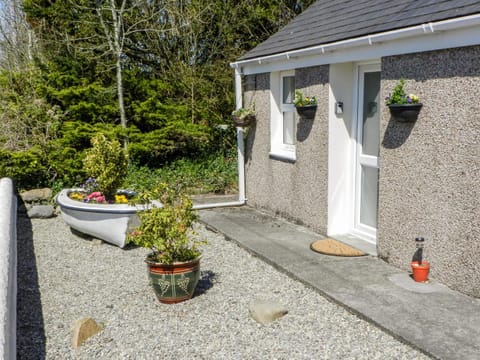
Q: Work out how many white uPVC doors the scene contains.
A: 1